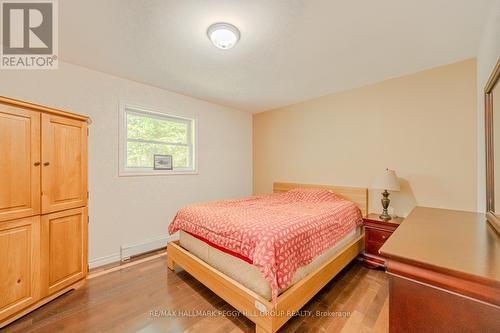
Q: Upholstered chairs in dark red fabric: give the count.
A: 0